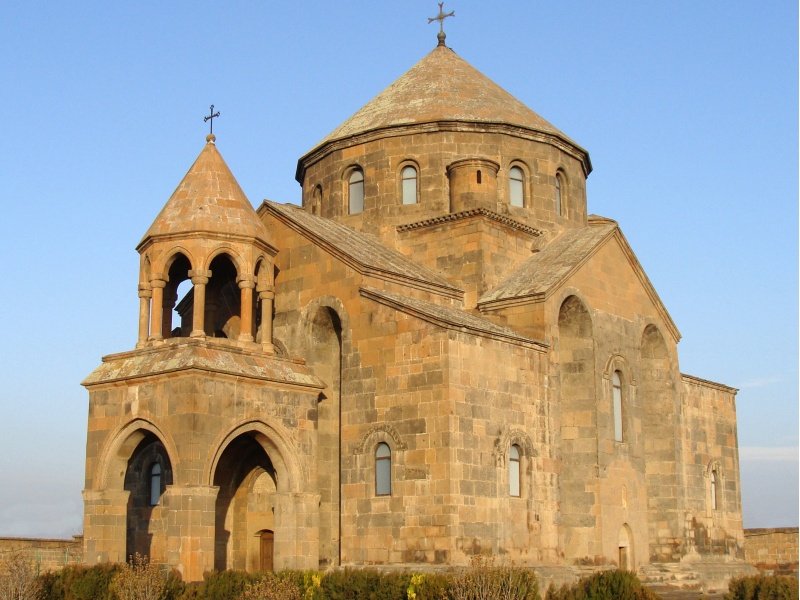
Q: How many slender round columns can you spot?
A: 5